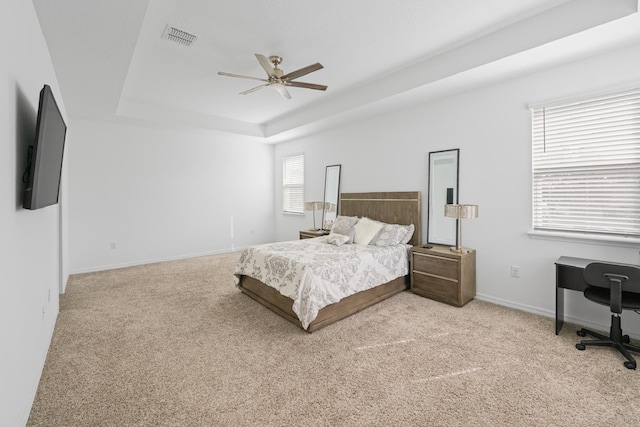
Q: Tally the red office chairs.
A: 0